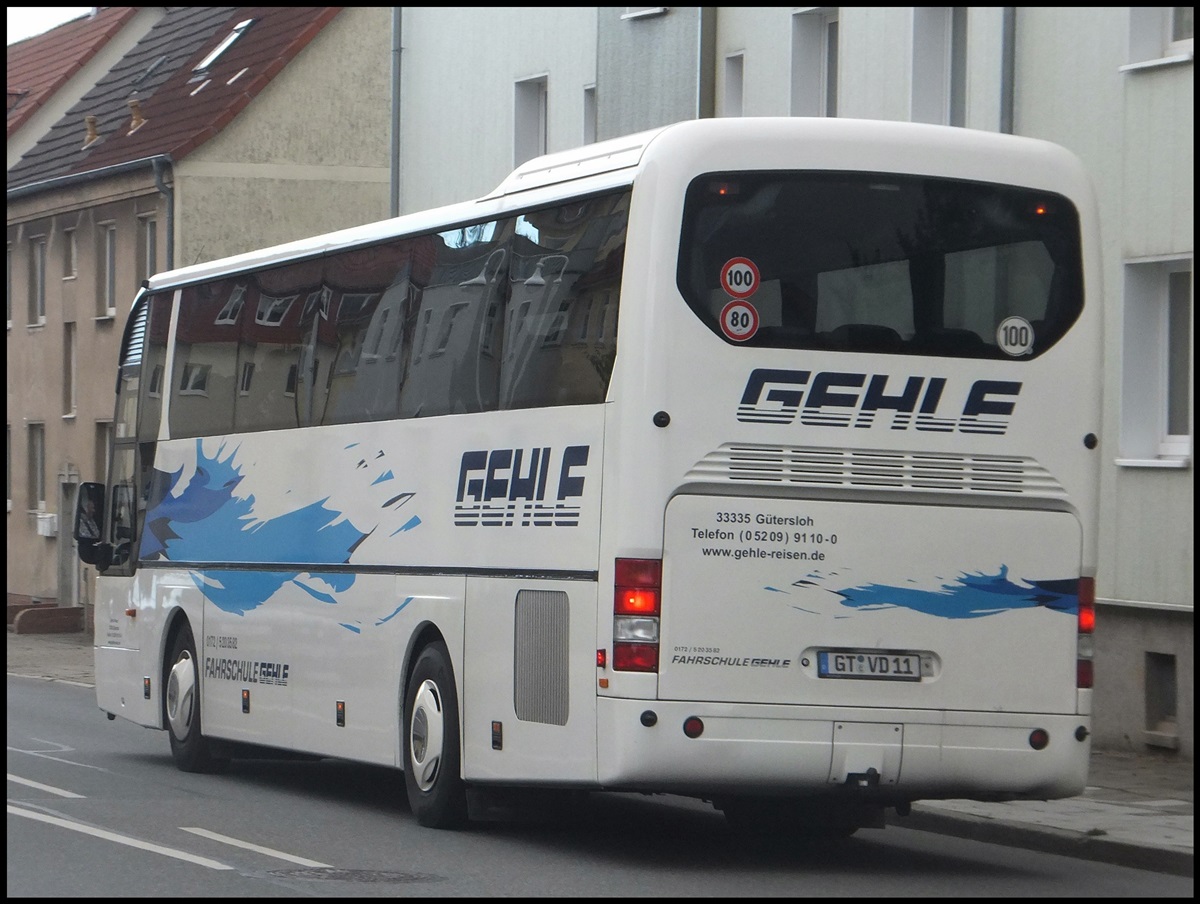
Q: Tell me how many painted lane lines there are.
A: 3